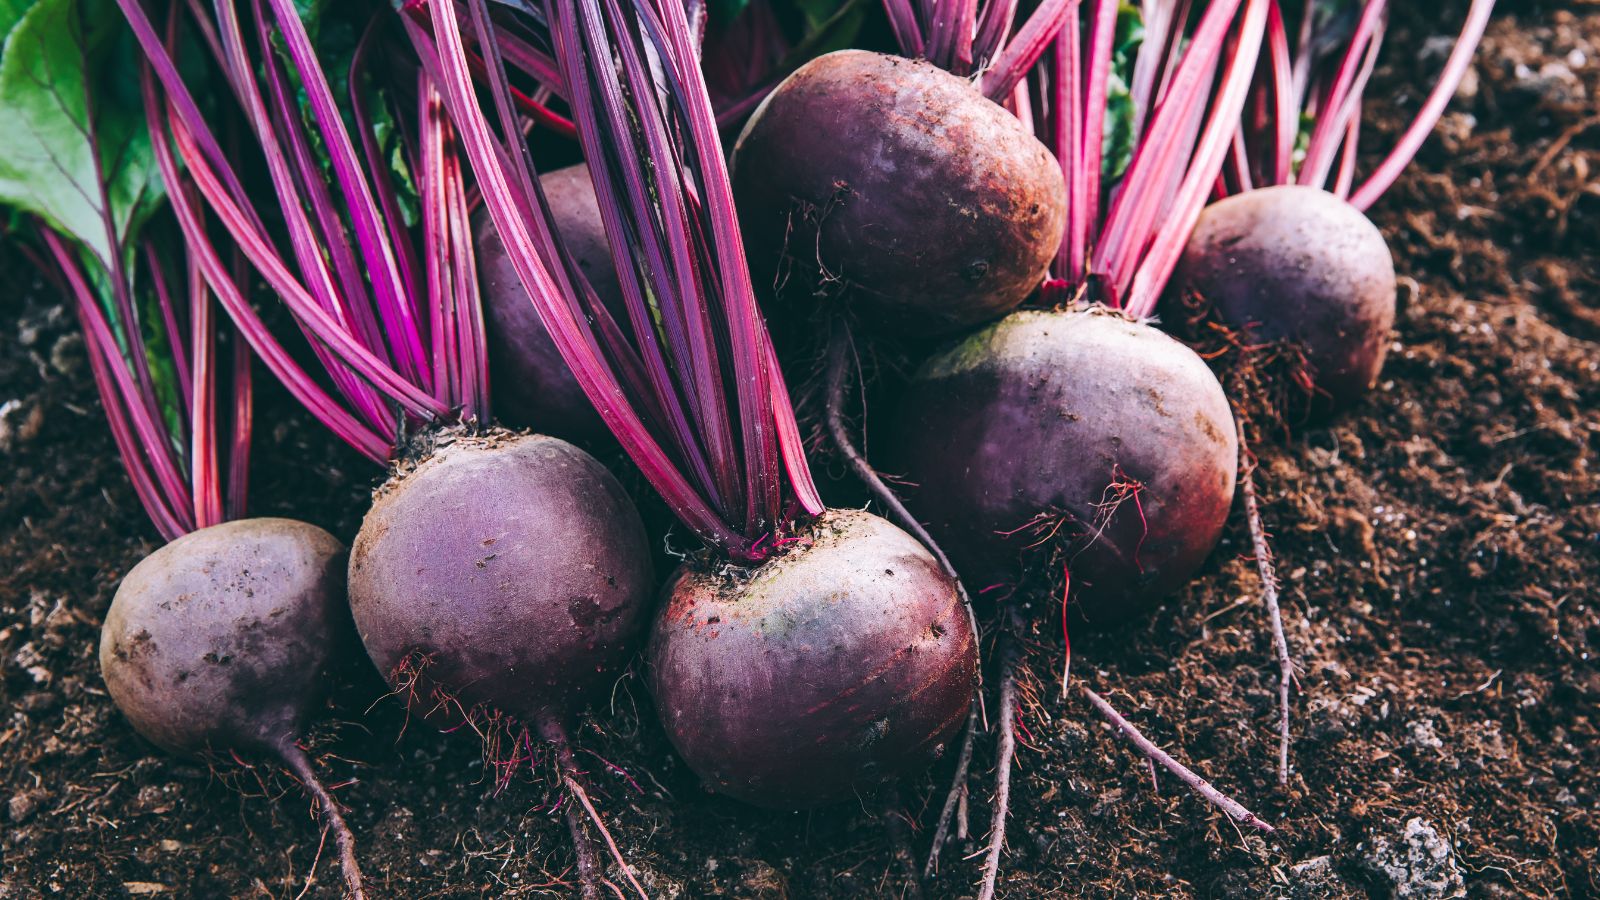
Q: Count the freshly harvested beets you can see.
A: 7